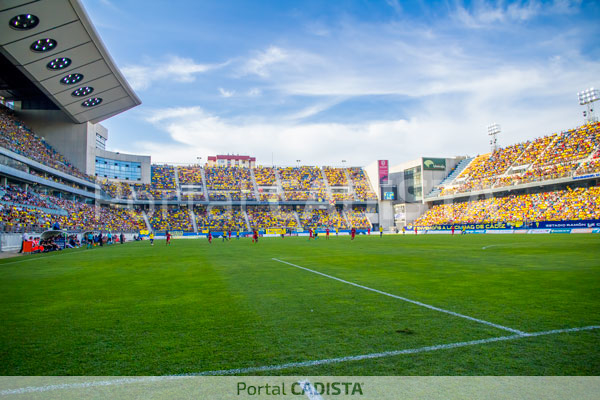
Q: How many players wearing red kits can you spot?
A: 10